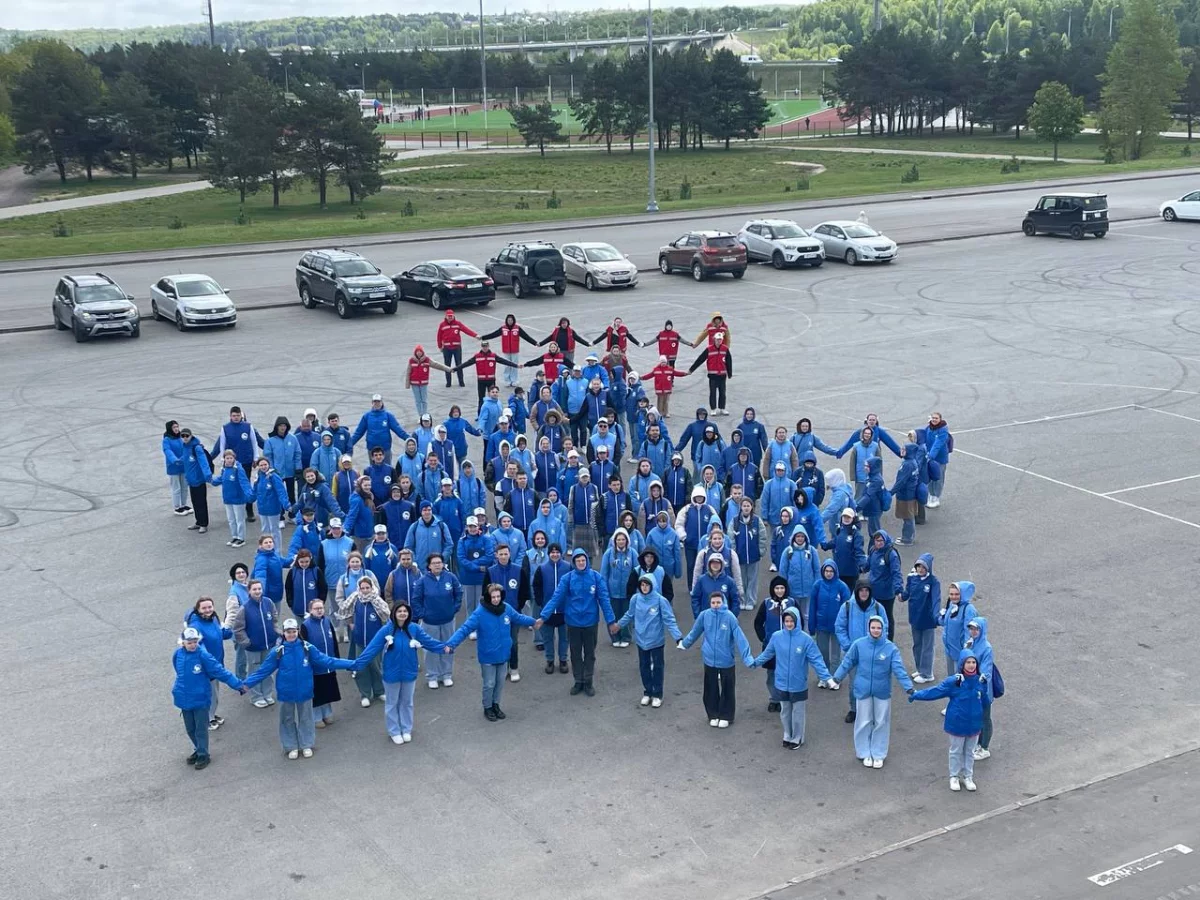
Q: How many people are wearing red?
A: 12